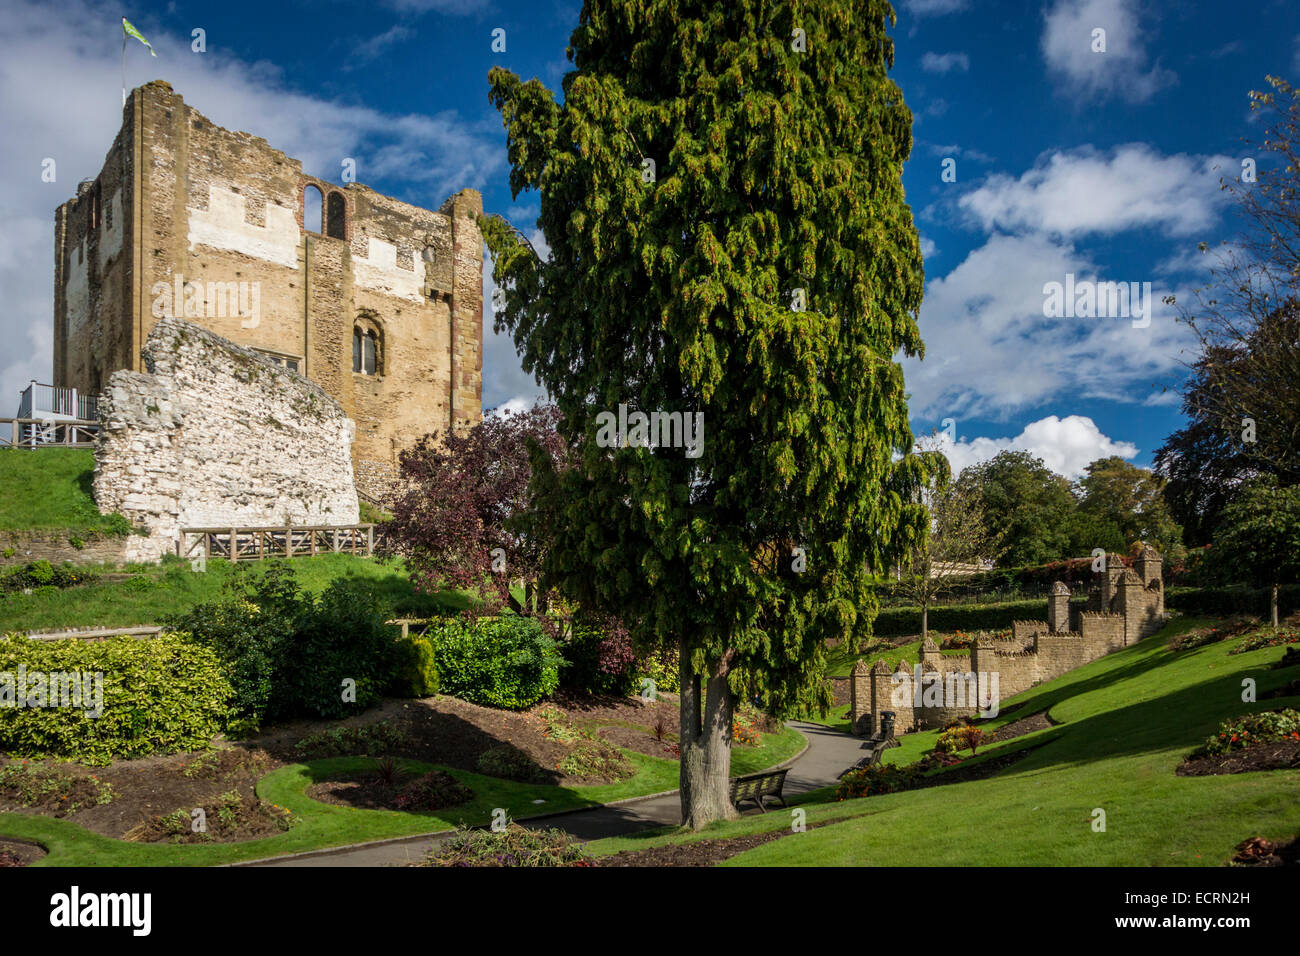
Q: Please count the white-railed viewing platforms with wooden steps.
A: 1